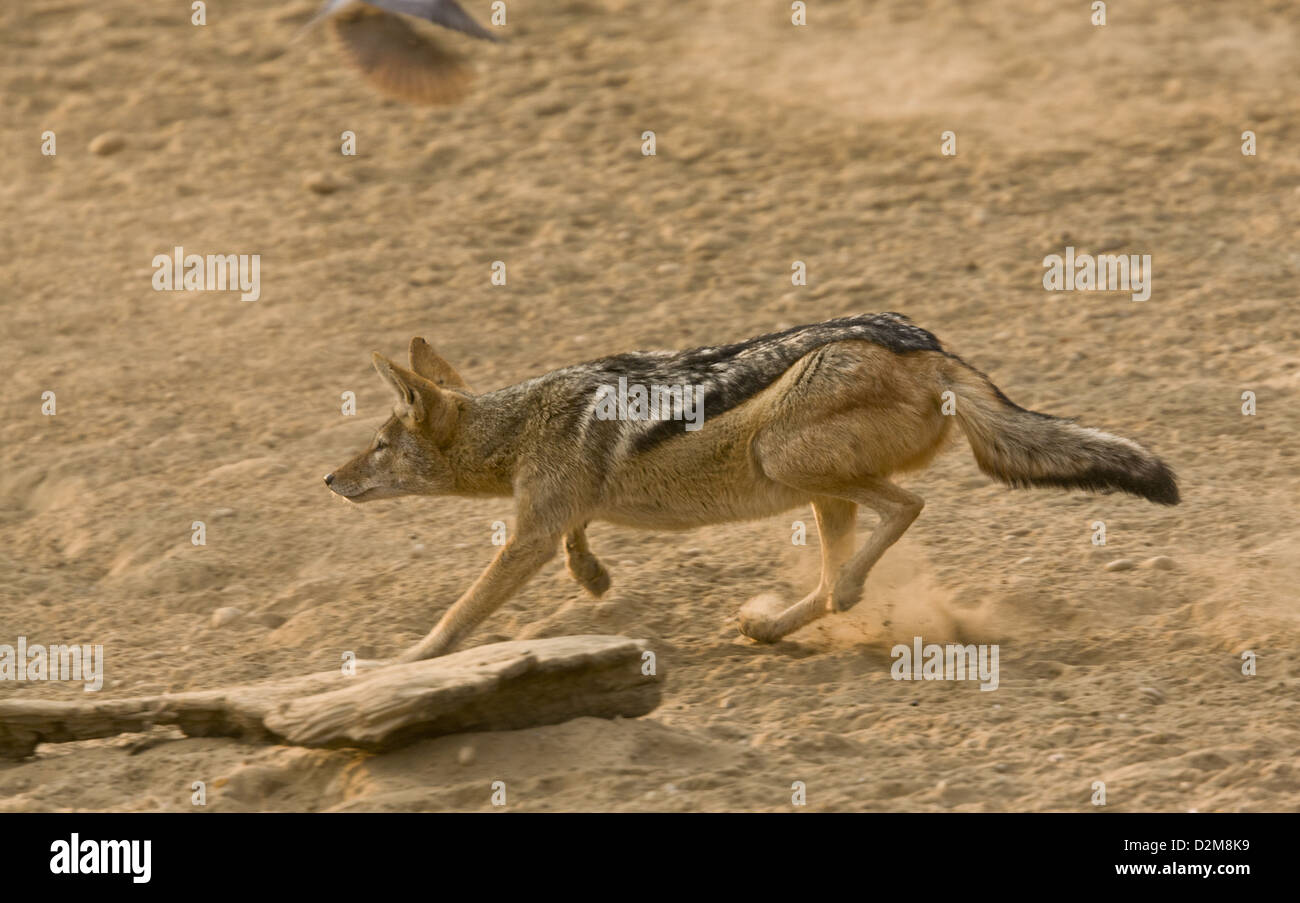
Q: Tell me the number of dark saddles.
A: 1